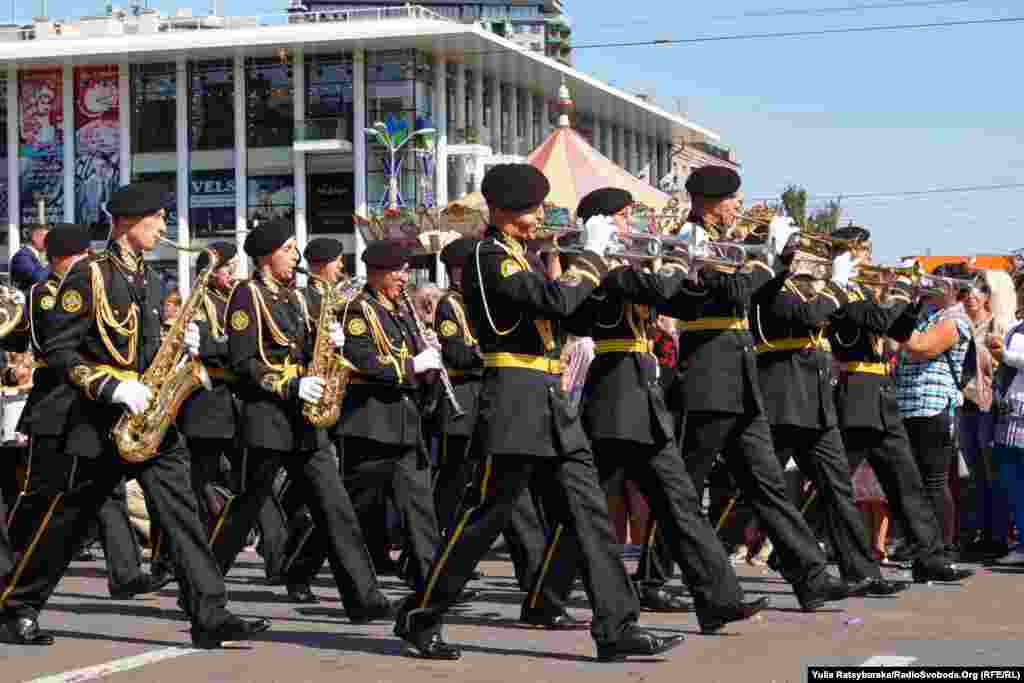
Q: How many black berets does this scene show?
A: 11